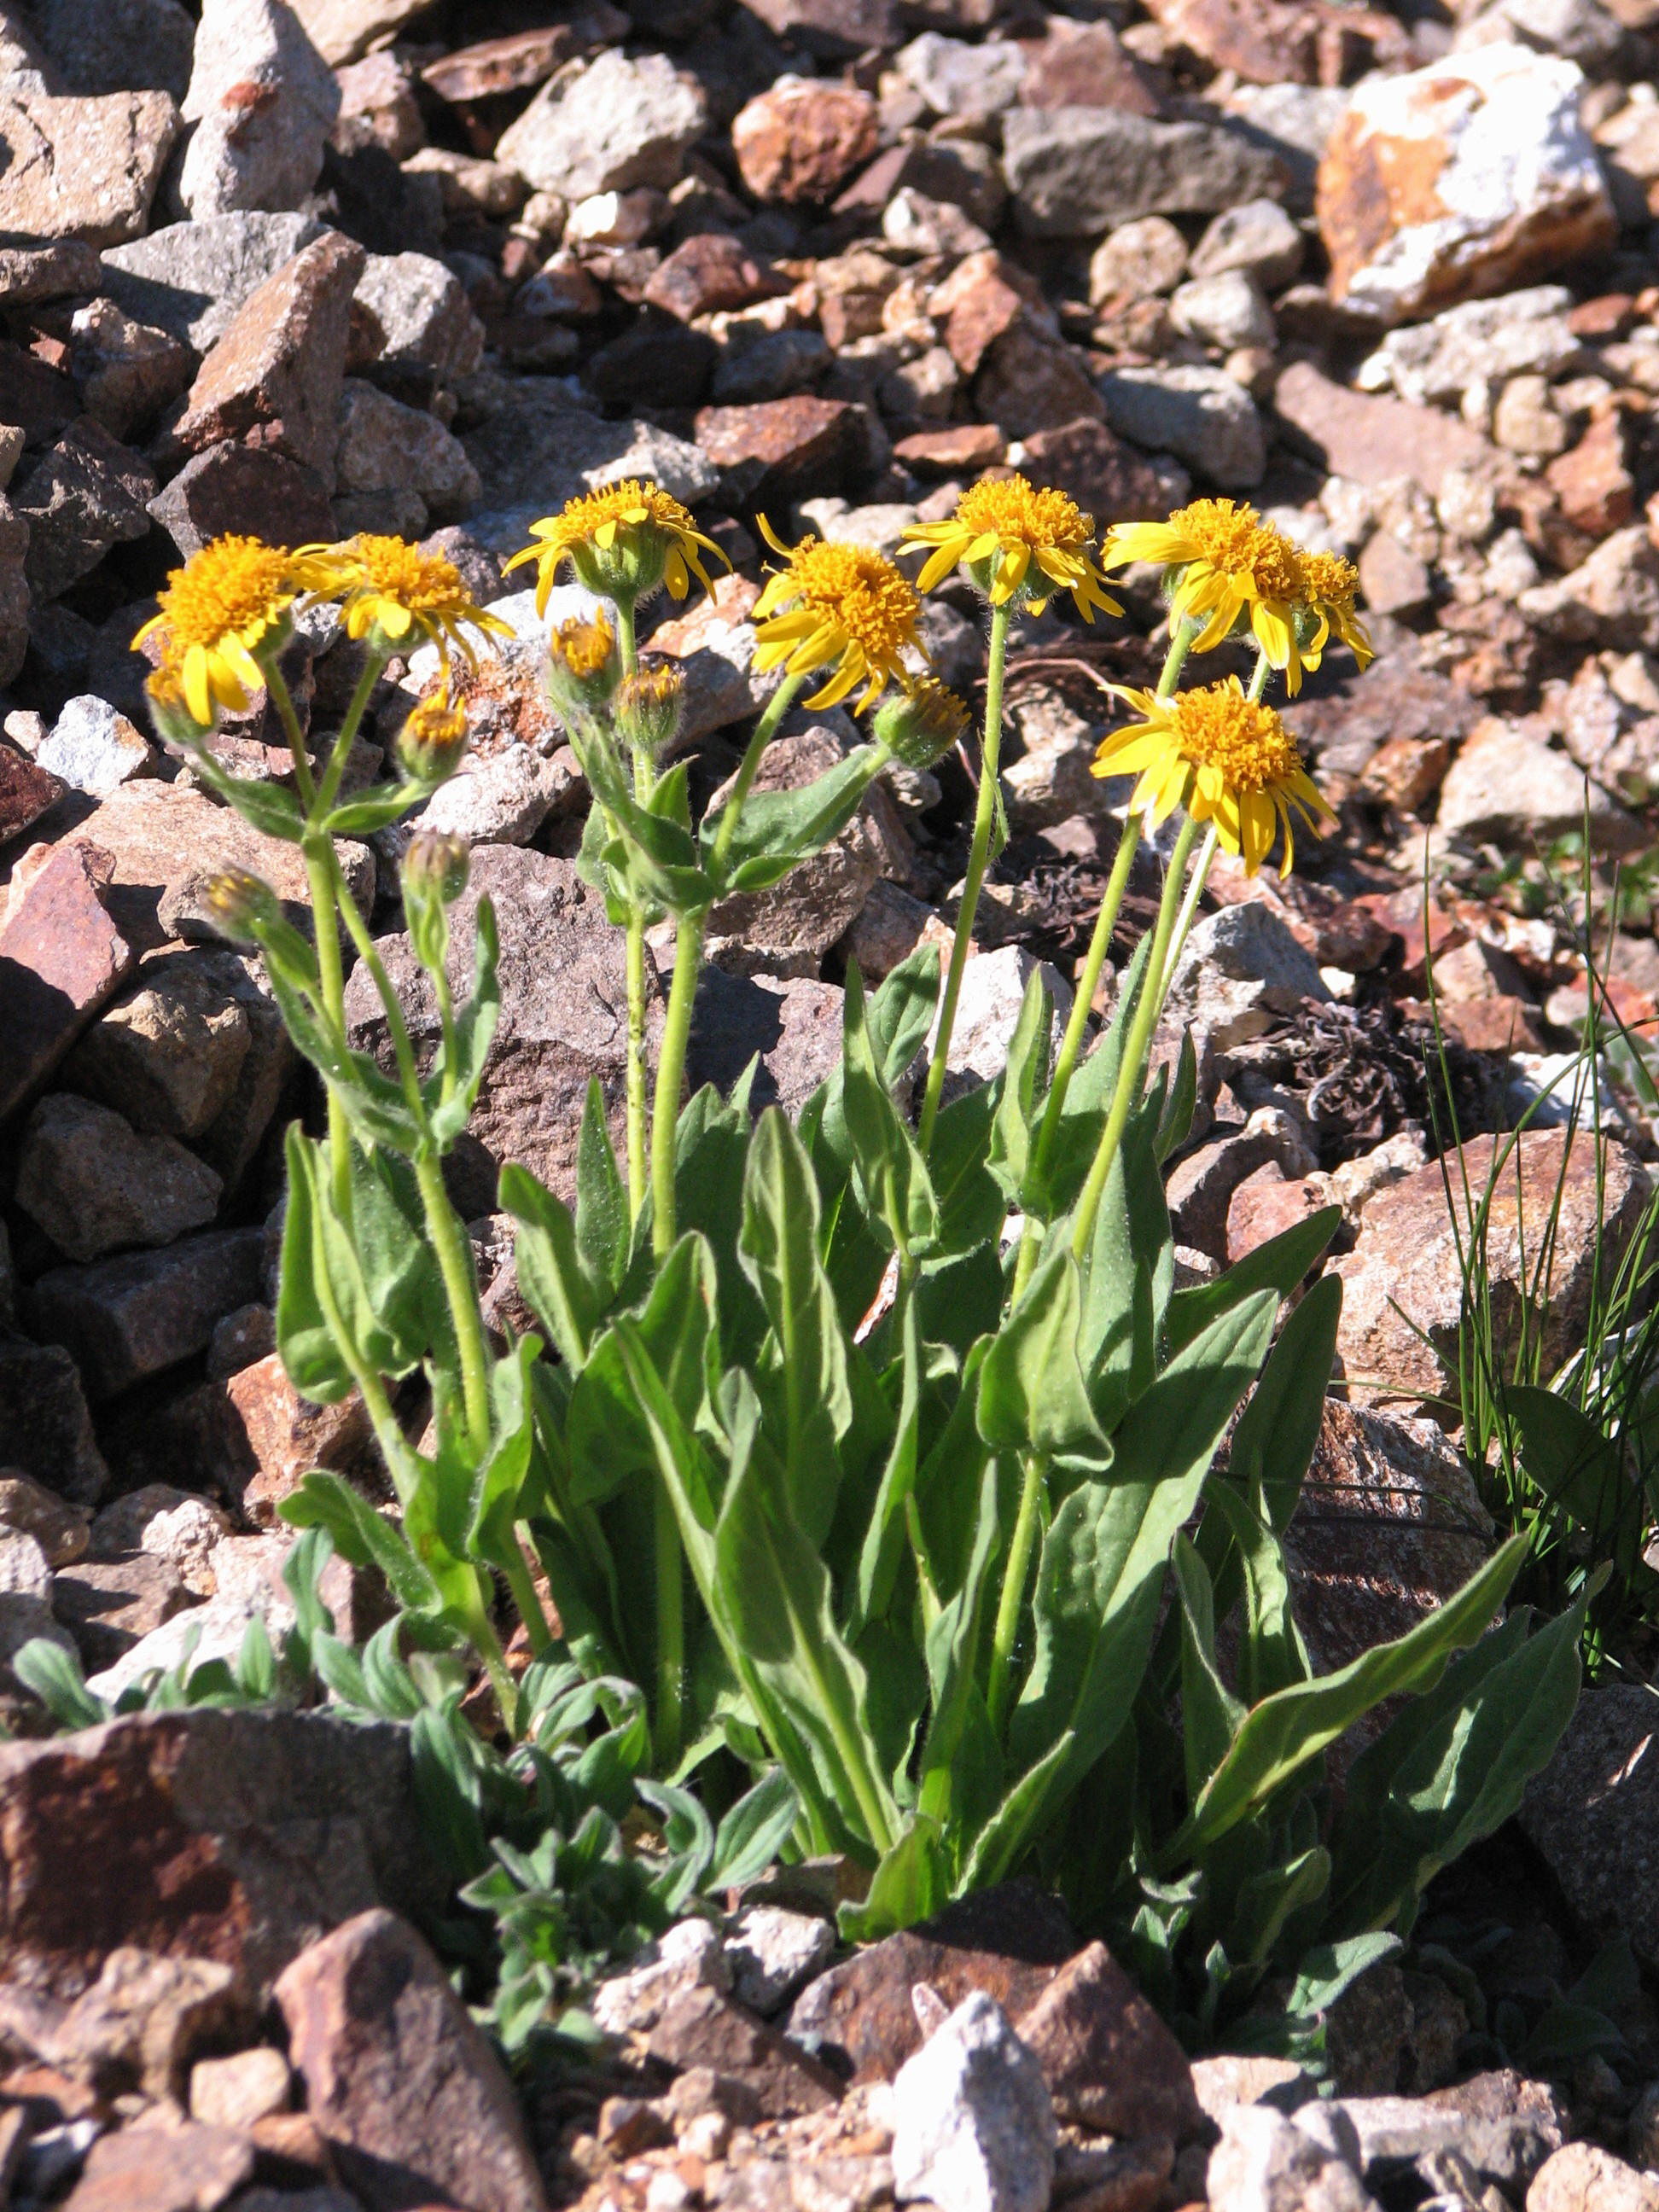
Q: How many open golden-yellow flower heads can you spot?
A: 8